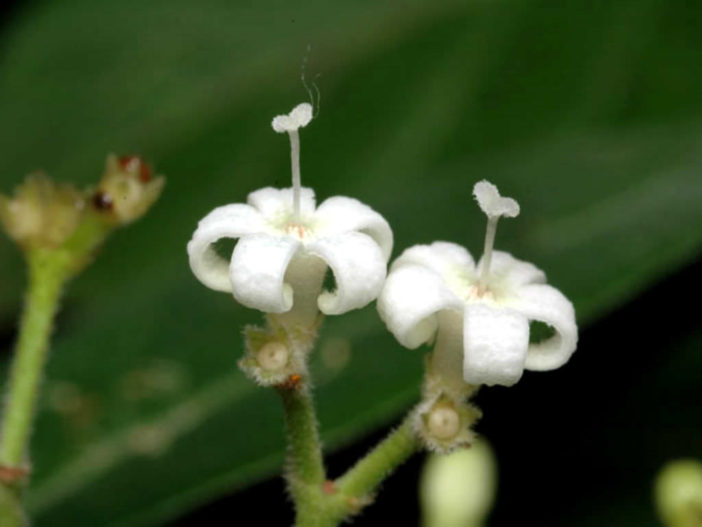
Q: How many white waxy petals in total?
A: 10